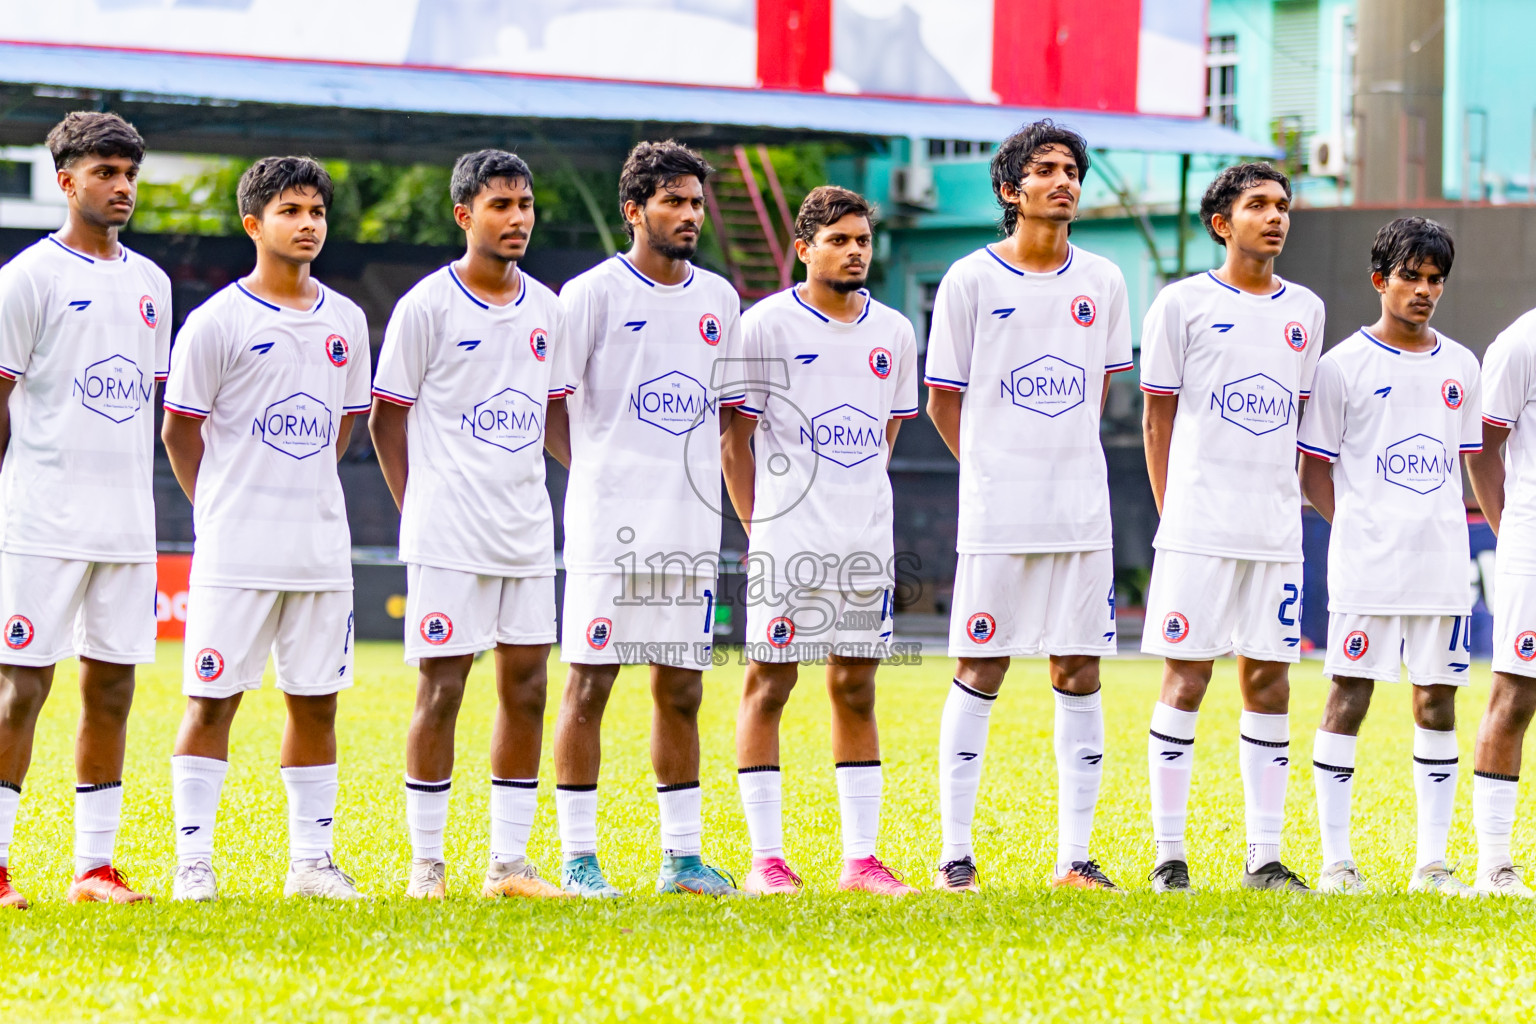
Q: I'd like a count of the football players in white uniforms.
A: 9